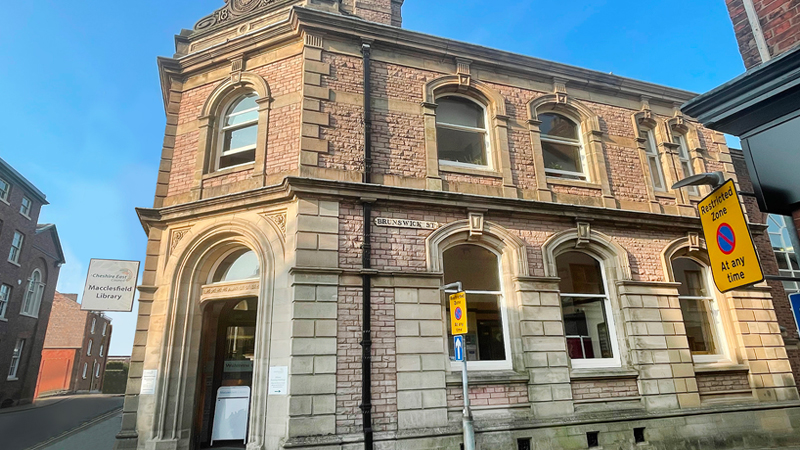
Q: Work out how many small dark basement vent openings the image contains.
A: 3